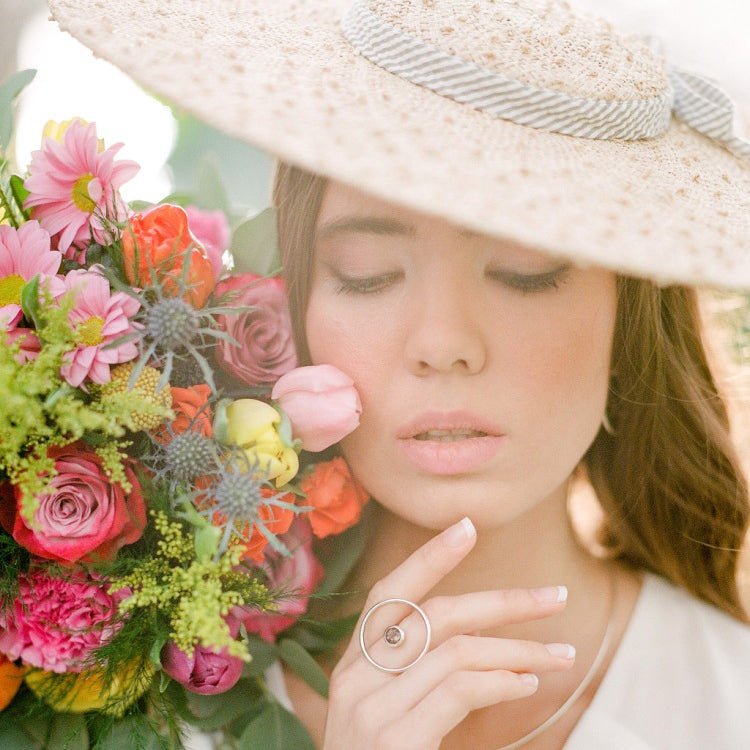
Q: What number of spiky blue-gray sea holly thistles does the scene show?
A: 3